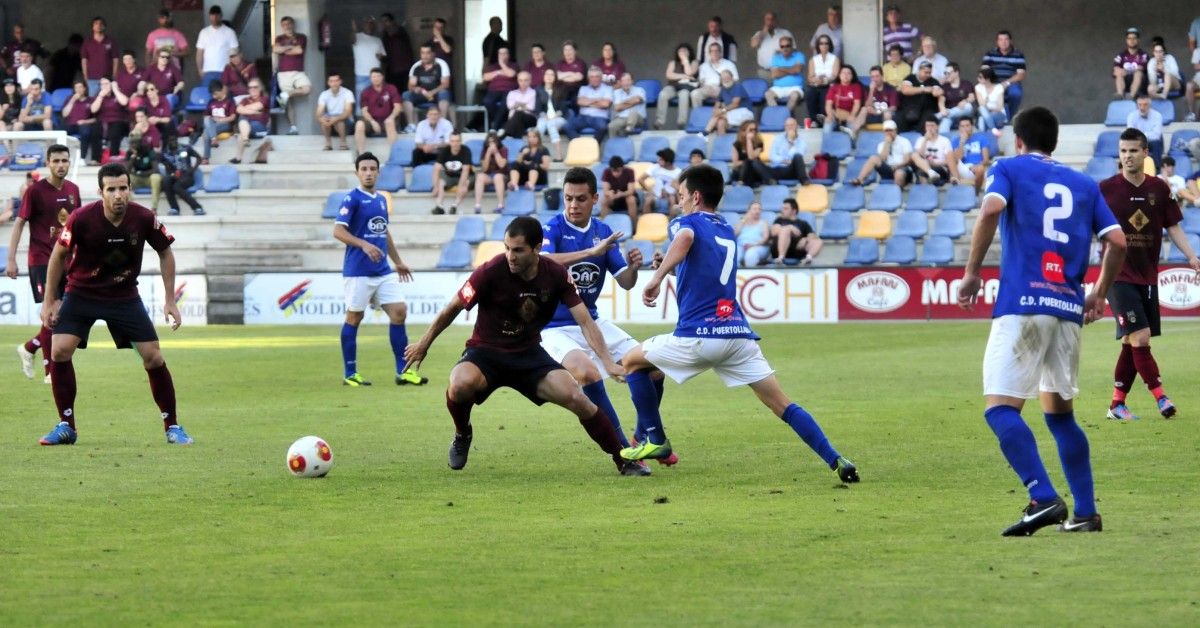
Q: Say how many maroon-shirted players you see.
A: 4